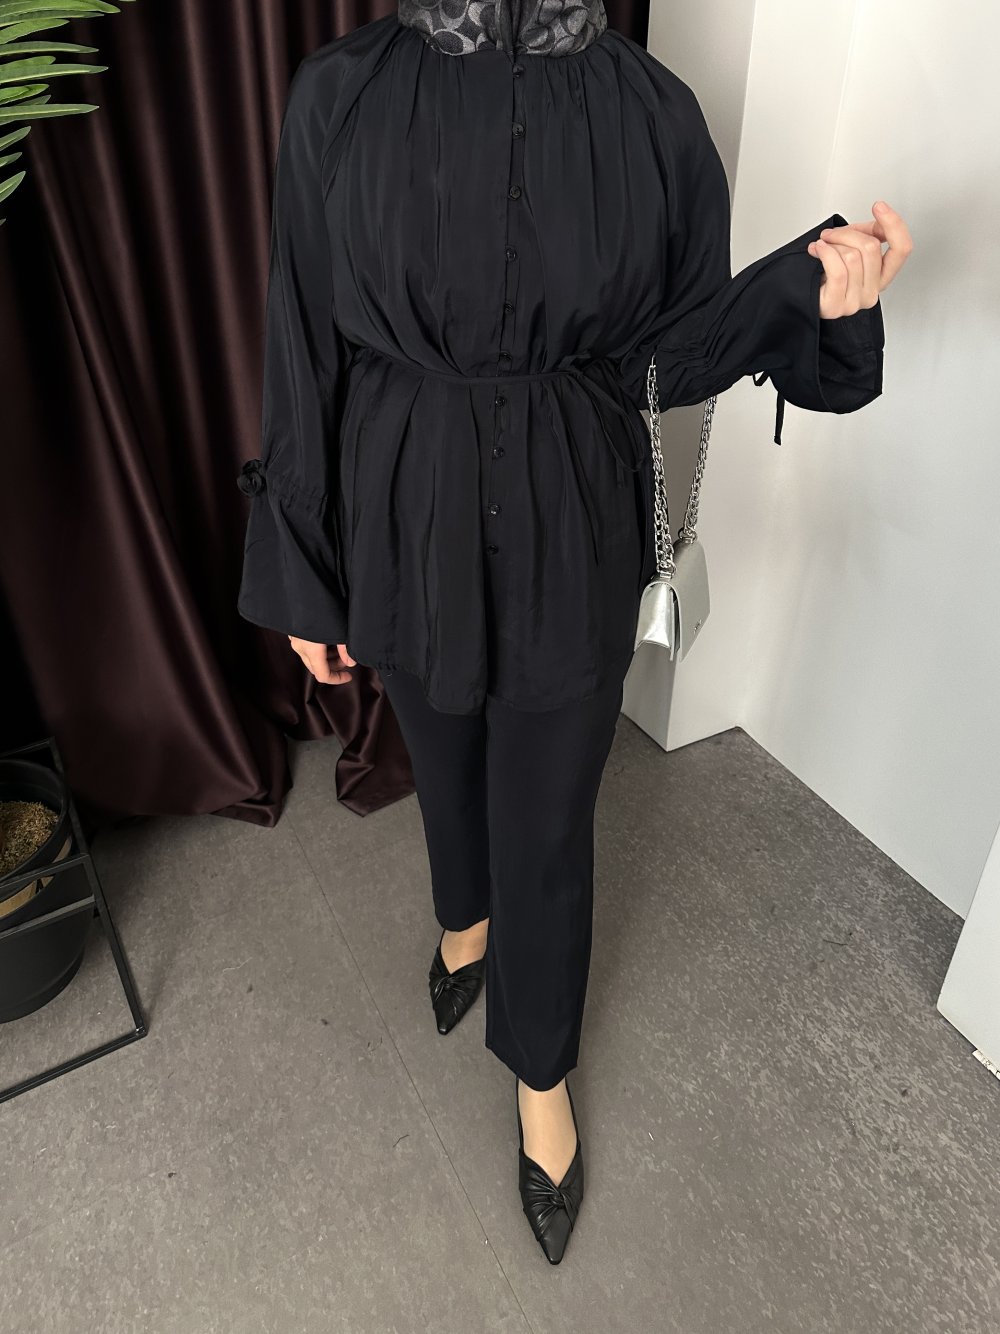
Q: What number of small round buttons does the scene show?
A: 10